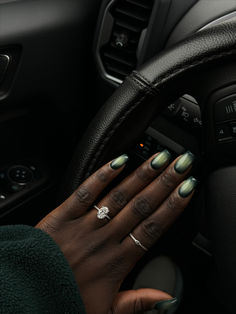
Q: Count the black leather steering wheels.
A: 1